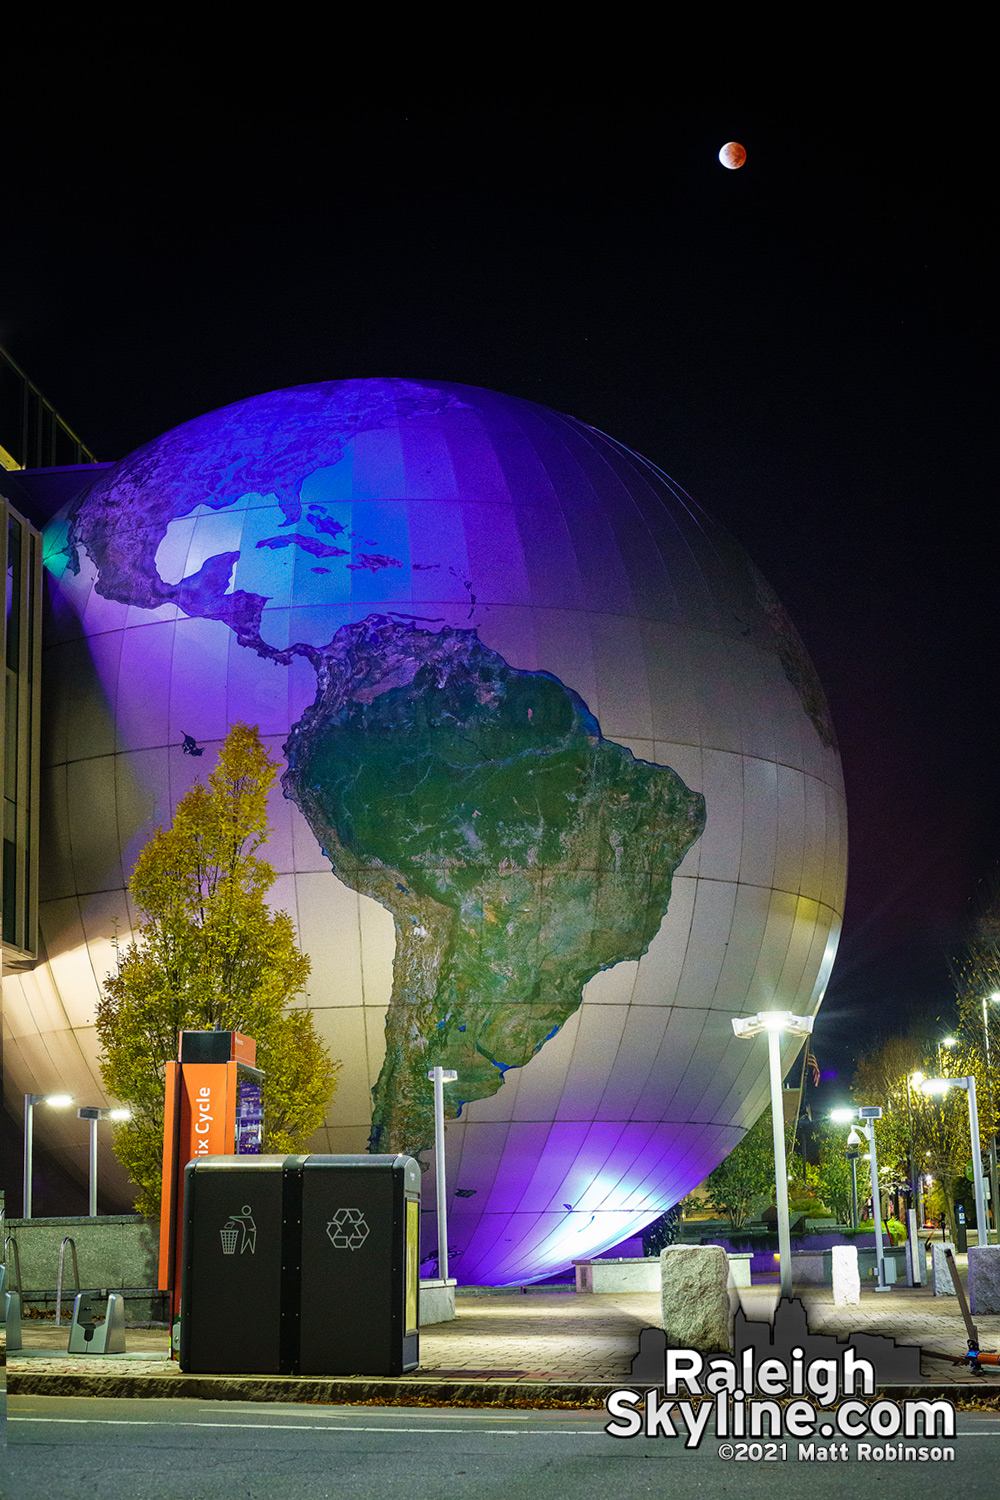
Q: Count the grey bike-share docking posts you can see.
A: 2